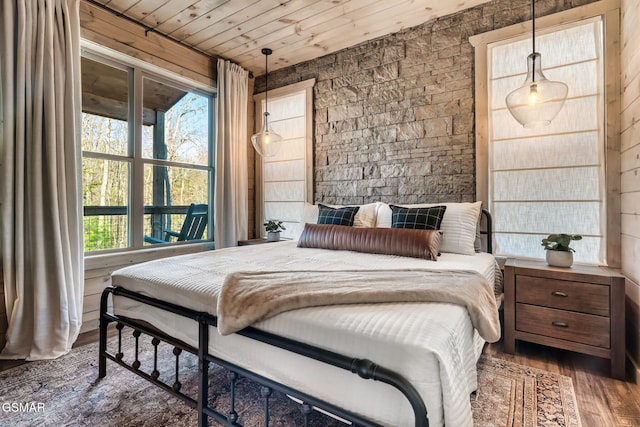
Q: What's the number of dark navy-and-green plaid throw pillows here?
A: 2